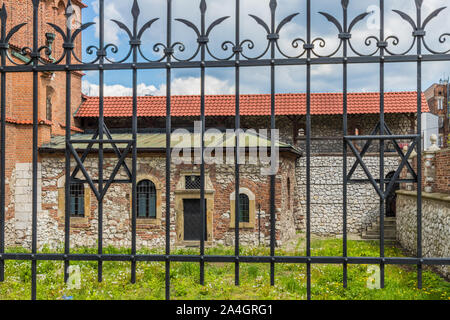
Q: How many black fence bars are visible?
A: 13